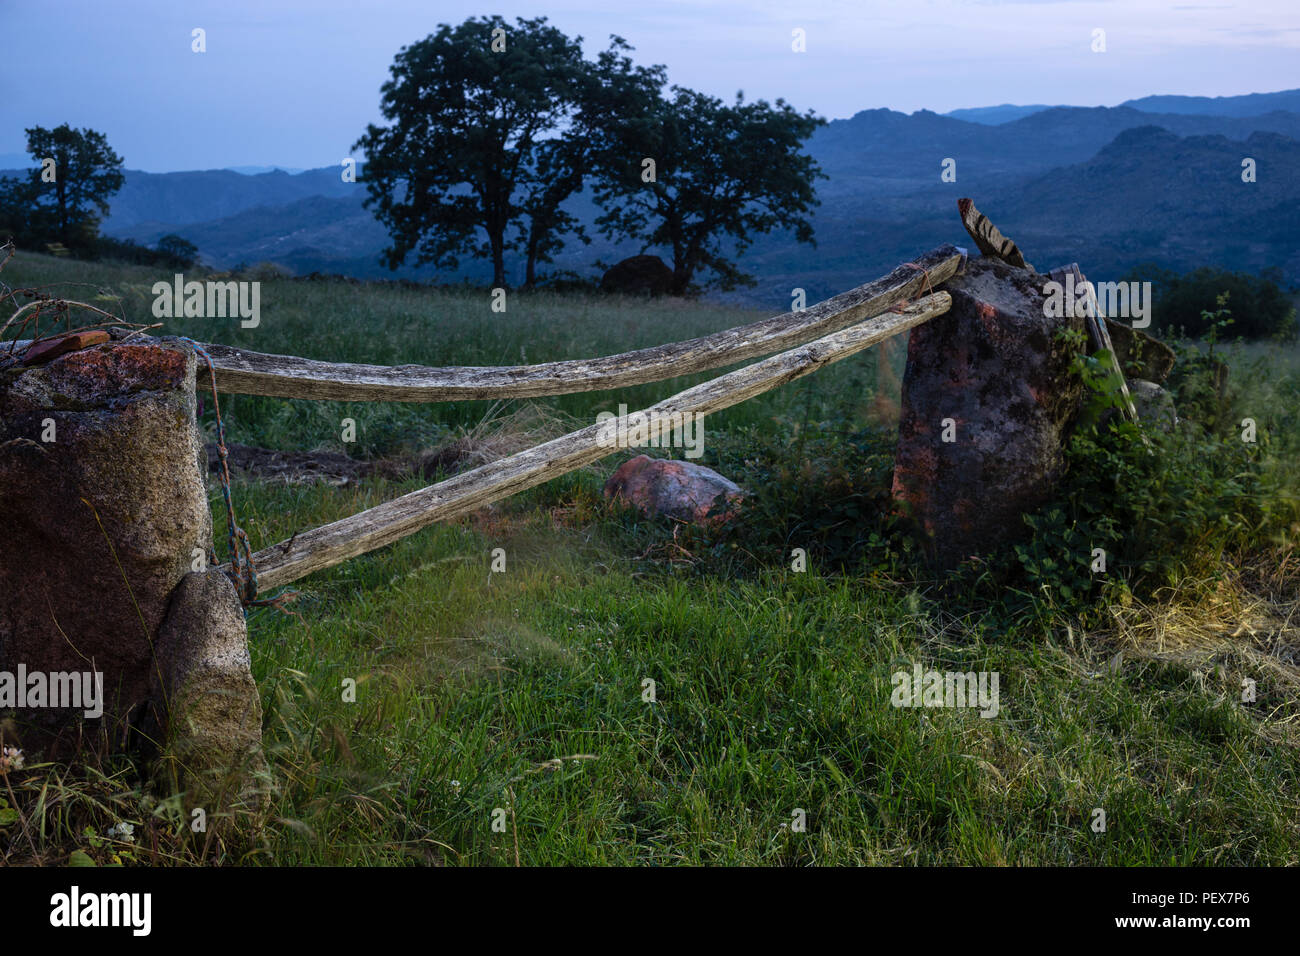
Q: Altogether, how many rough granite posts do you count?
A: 2